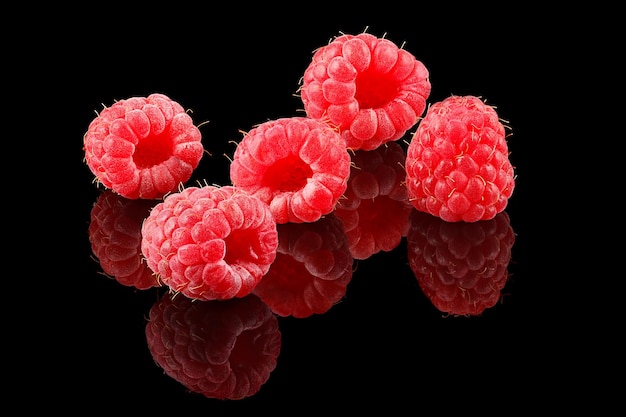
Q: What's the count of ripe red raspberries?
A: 5